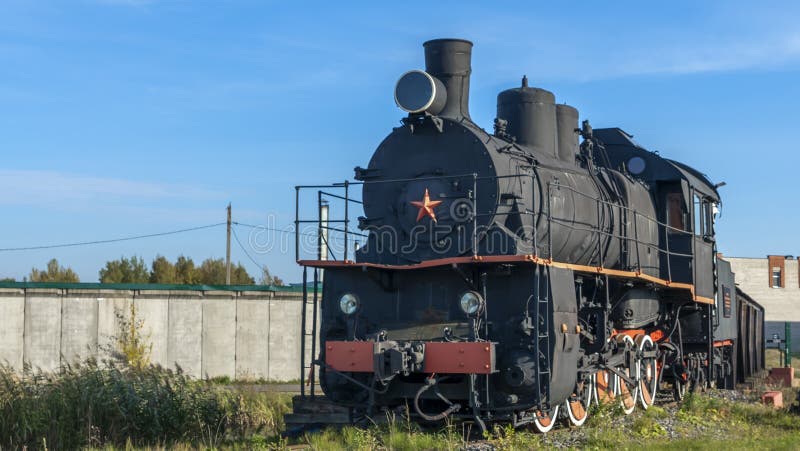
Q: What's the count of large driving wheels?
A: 5